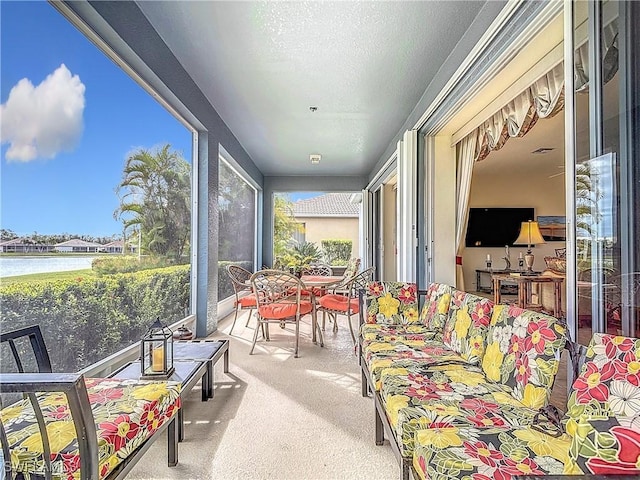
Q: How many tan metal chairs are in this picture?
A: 4